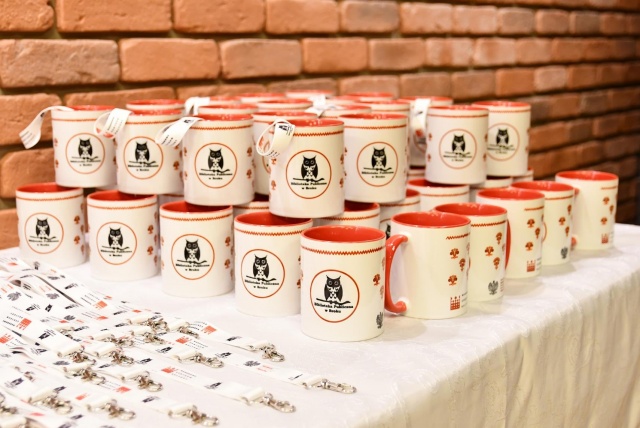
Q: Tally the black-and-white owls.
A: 12